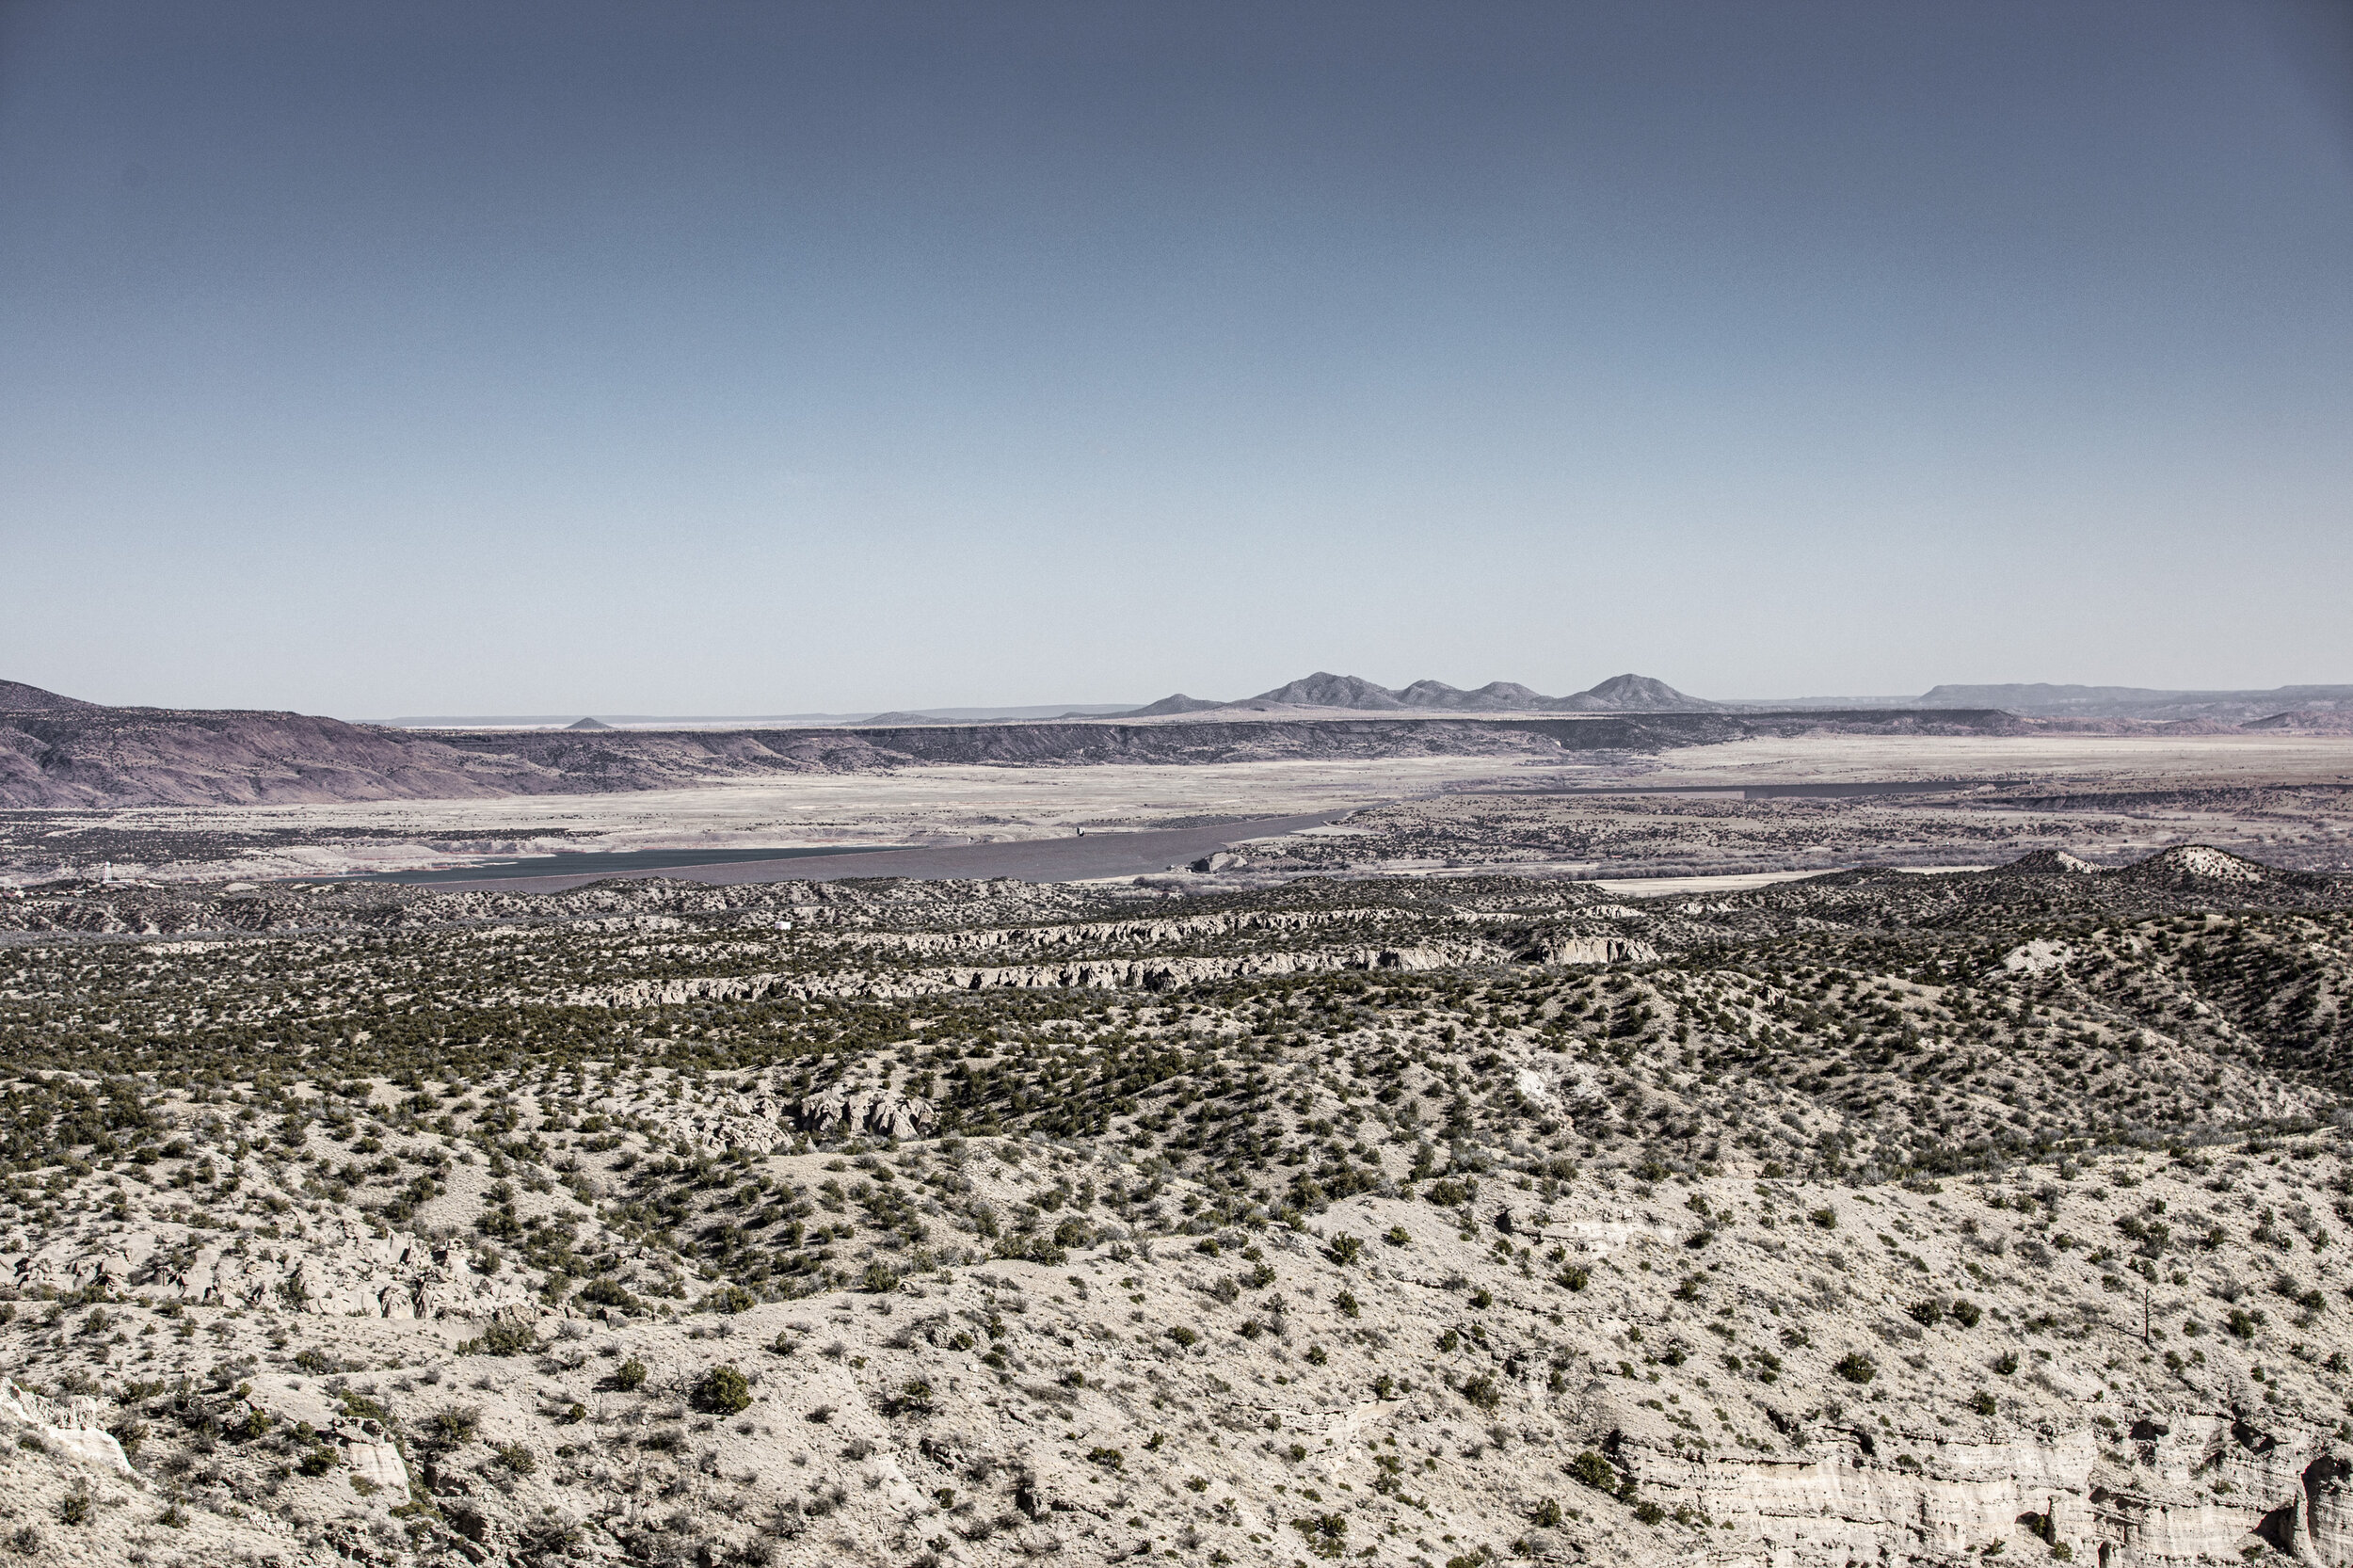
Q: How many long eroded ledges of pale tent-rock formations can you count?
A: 2